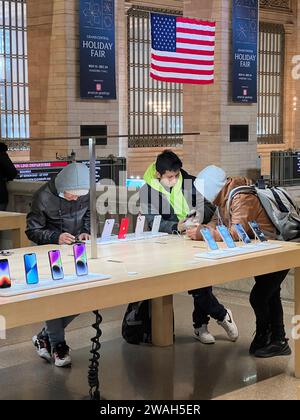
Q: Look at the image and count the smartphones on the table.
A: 12